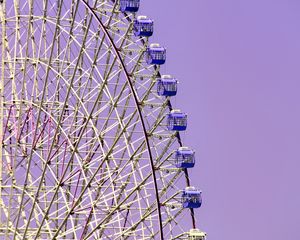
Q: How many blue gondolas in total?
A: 7